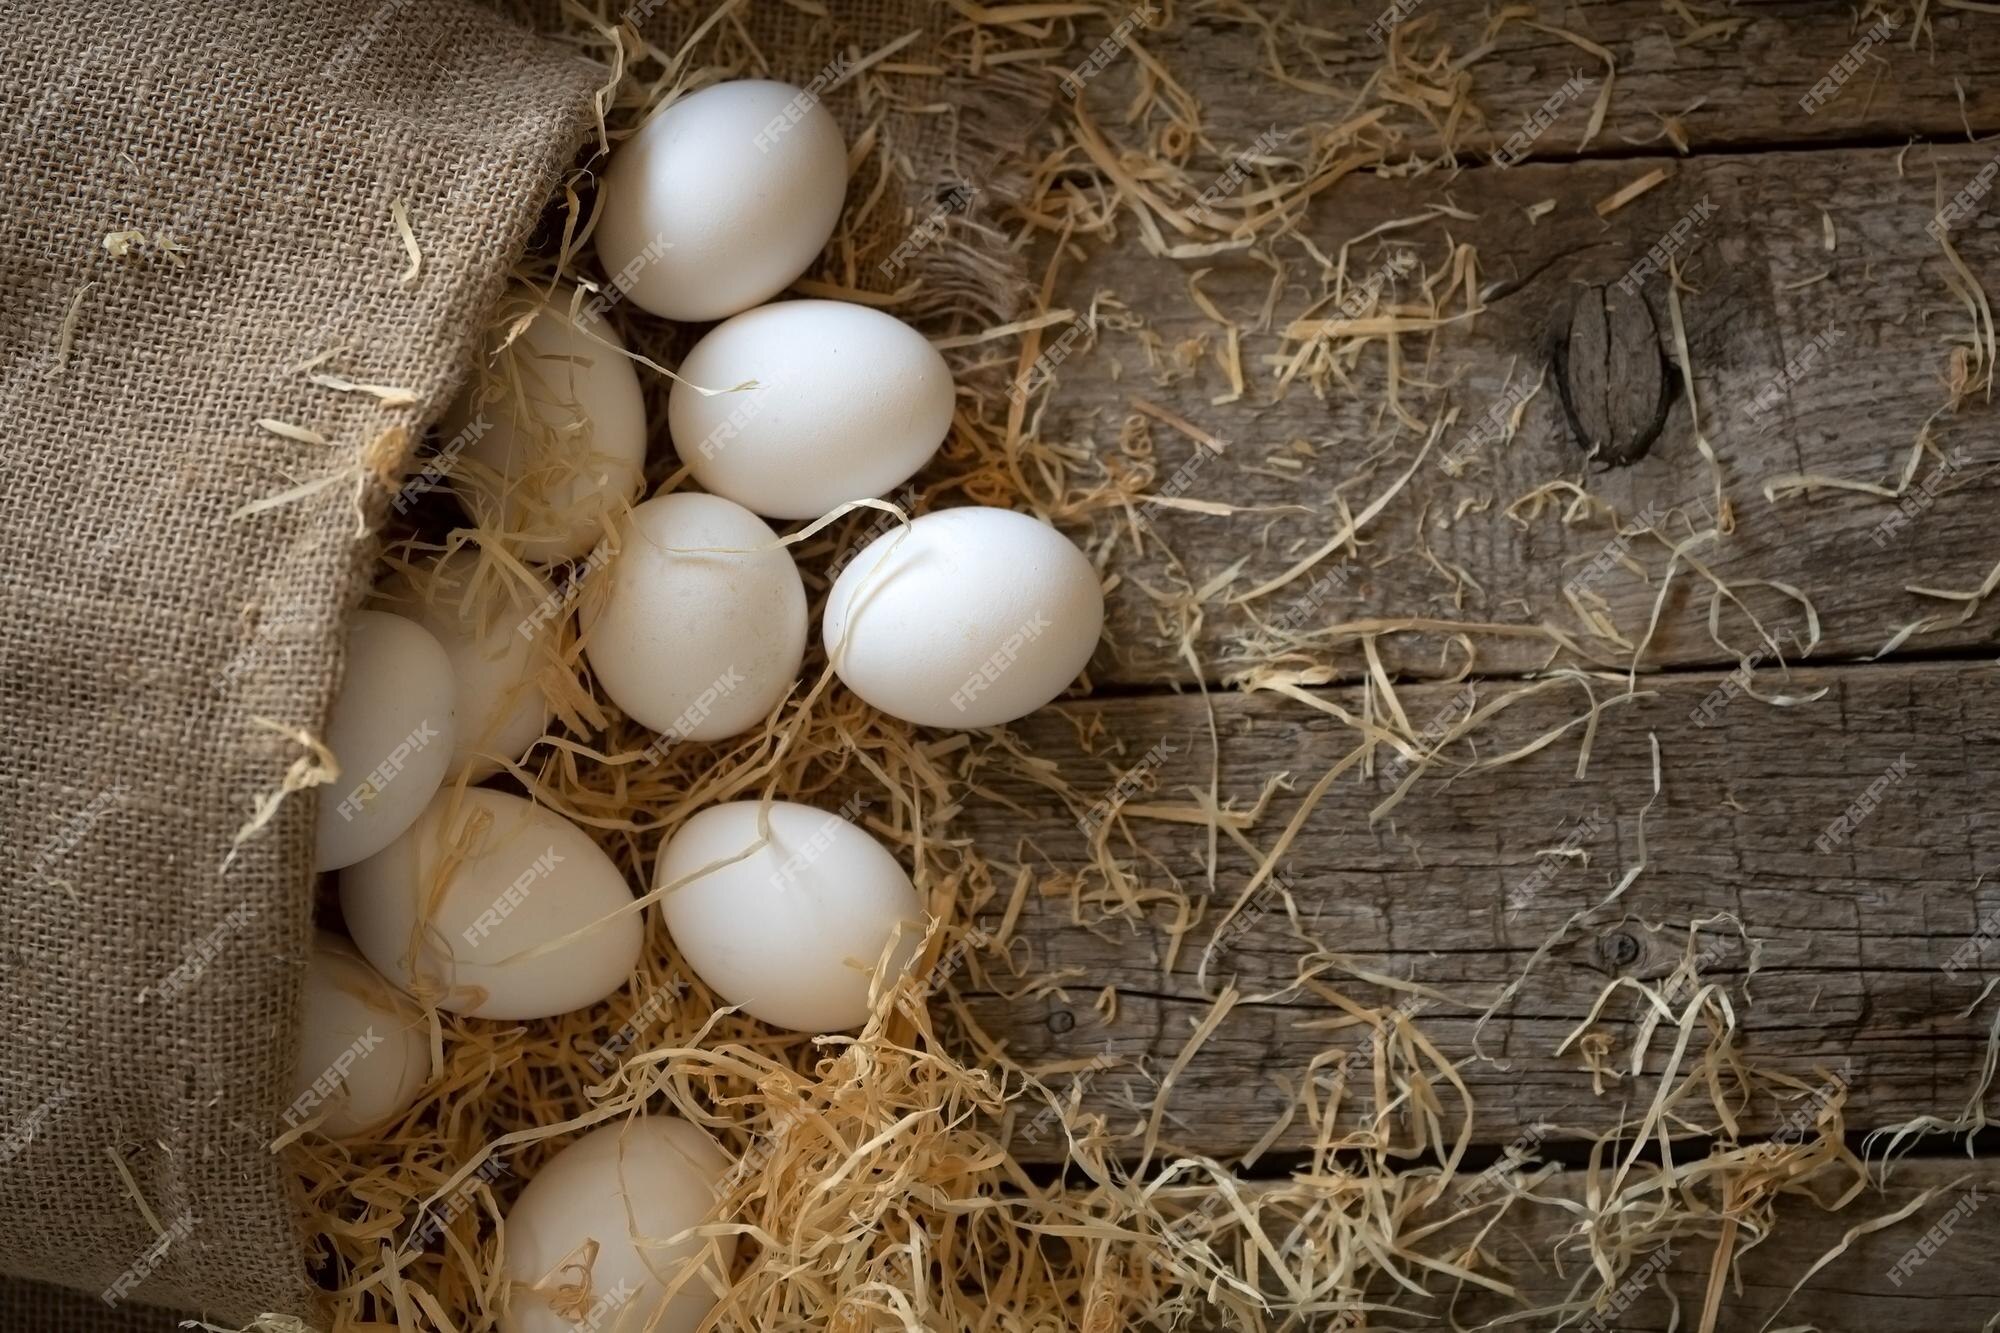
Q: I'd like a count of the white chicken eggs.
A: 11